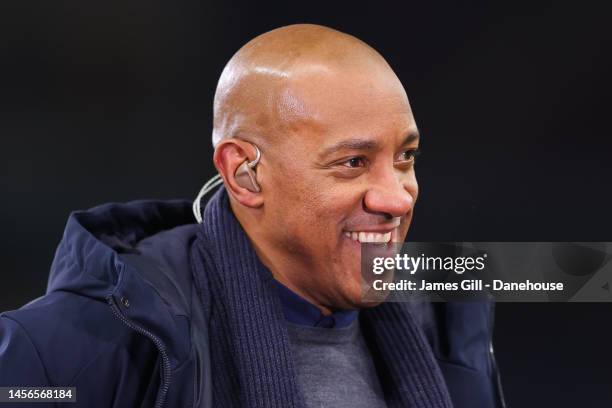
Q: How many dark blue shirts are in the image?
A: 1